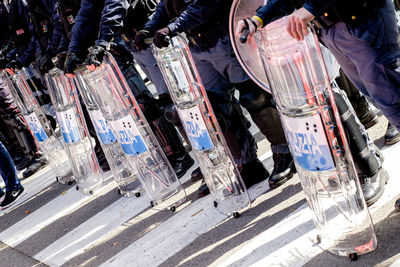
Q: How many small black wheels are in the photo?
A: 12